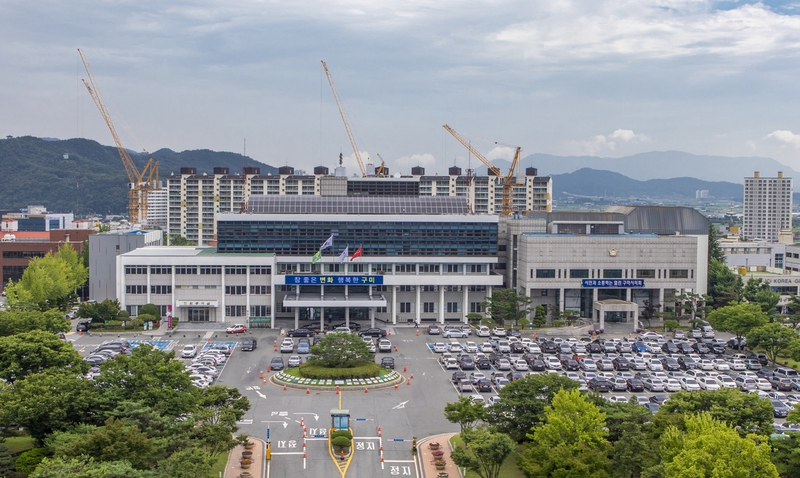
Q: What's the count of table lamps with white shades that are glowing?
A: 0